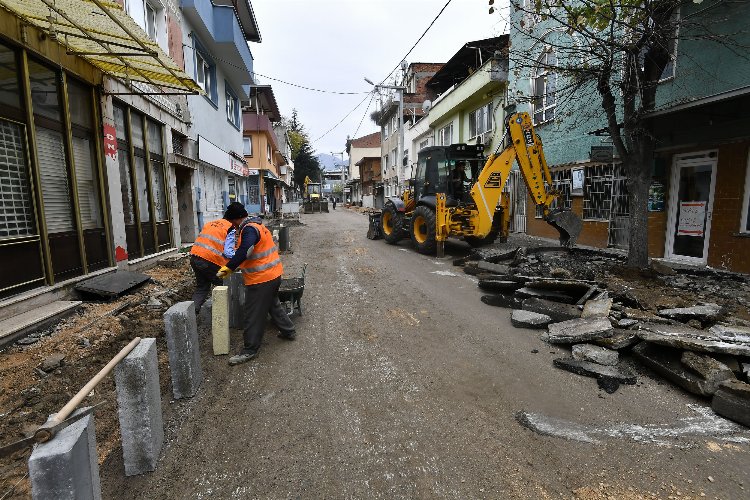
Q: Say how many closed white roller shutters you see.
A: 2